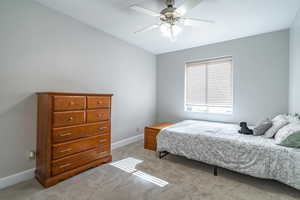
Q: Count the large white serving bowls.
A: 0